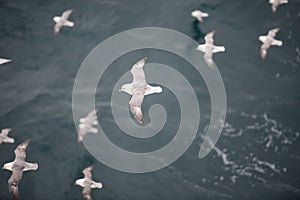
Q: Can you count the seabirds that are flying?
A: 11